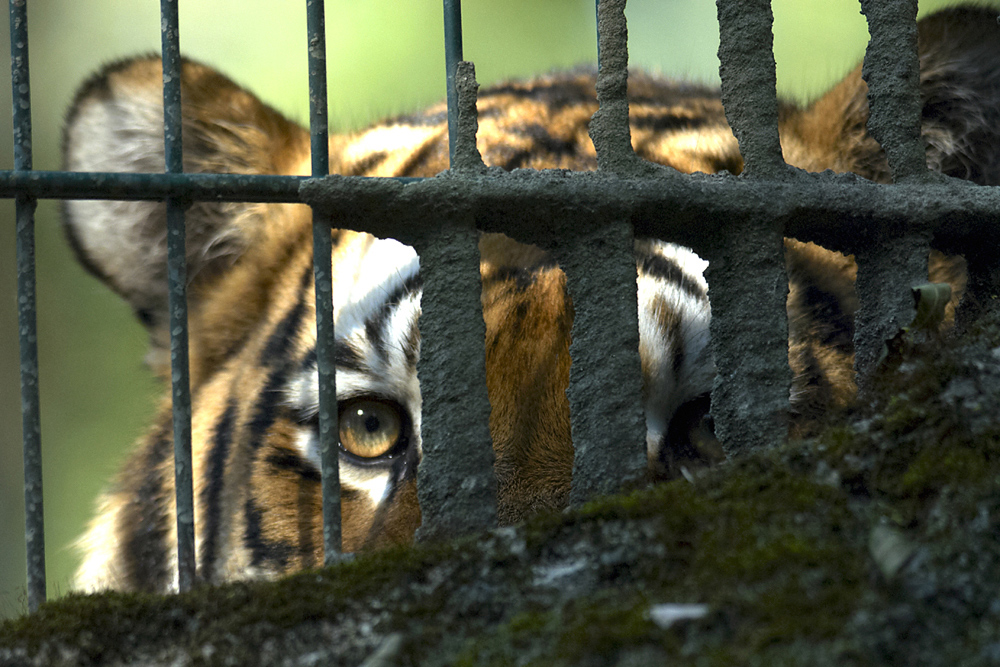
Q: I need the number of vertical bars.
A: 7